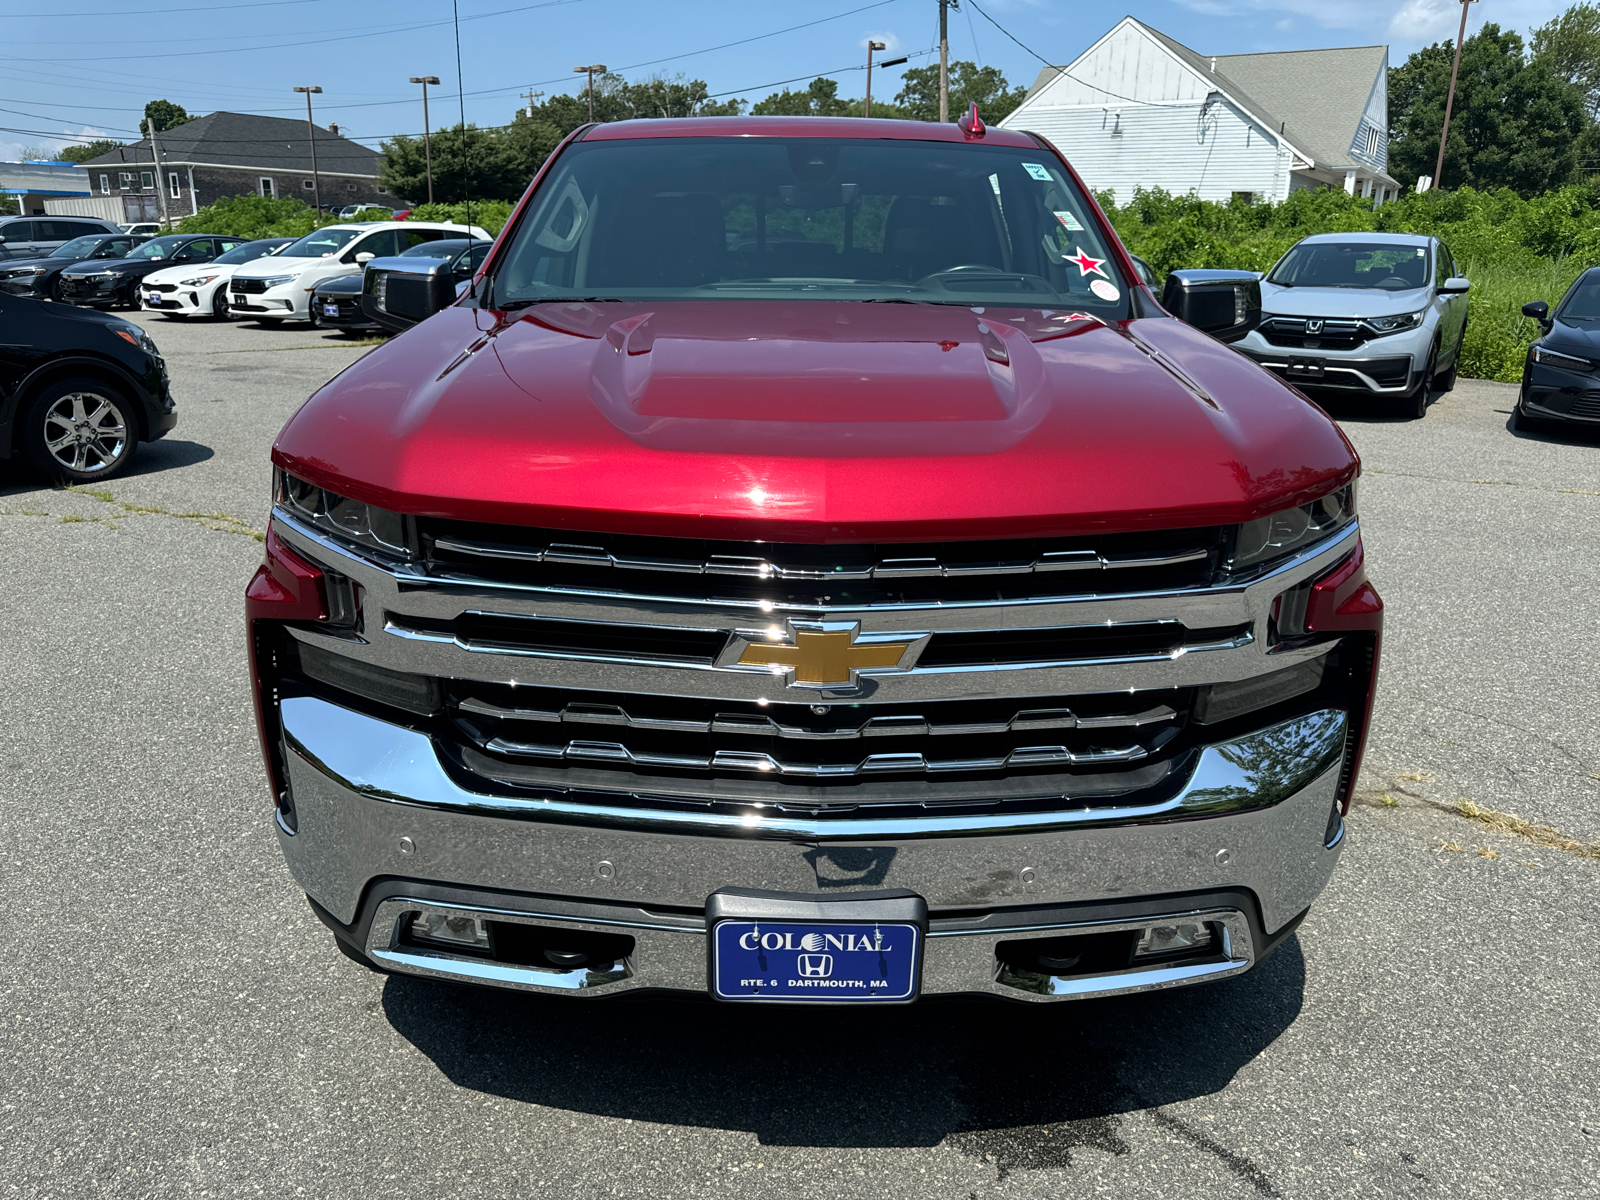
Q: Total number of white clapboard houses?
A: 1